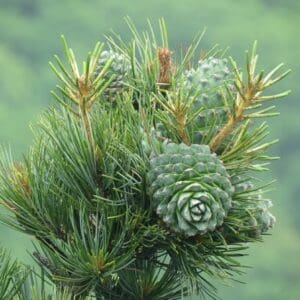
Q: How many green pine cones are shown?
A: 4